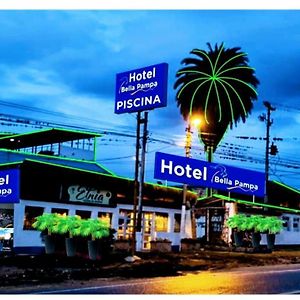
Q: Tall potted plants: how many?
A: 6